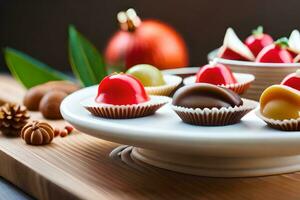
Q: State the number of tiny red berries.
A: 3